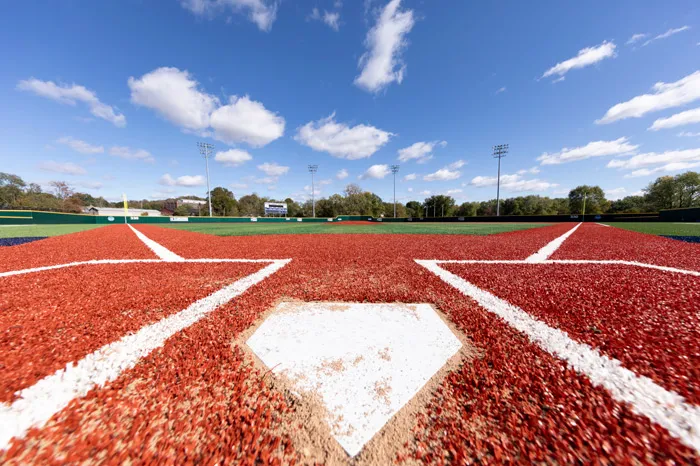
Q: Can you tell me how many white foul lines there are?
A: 2